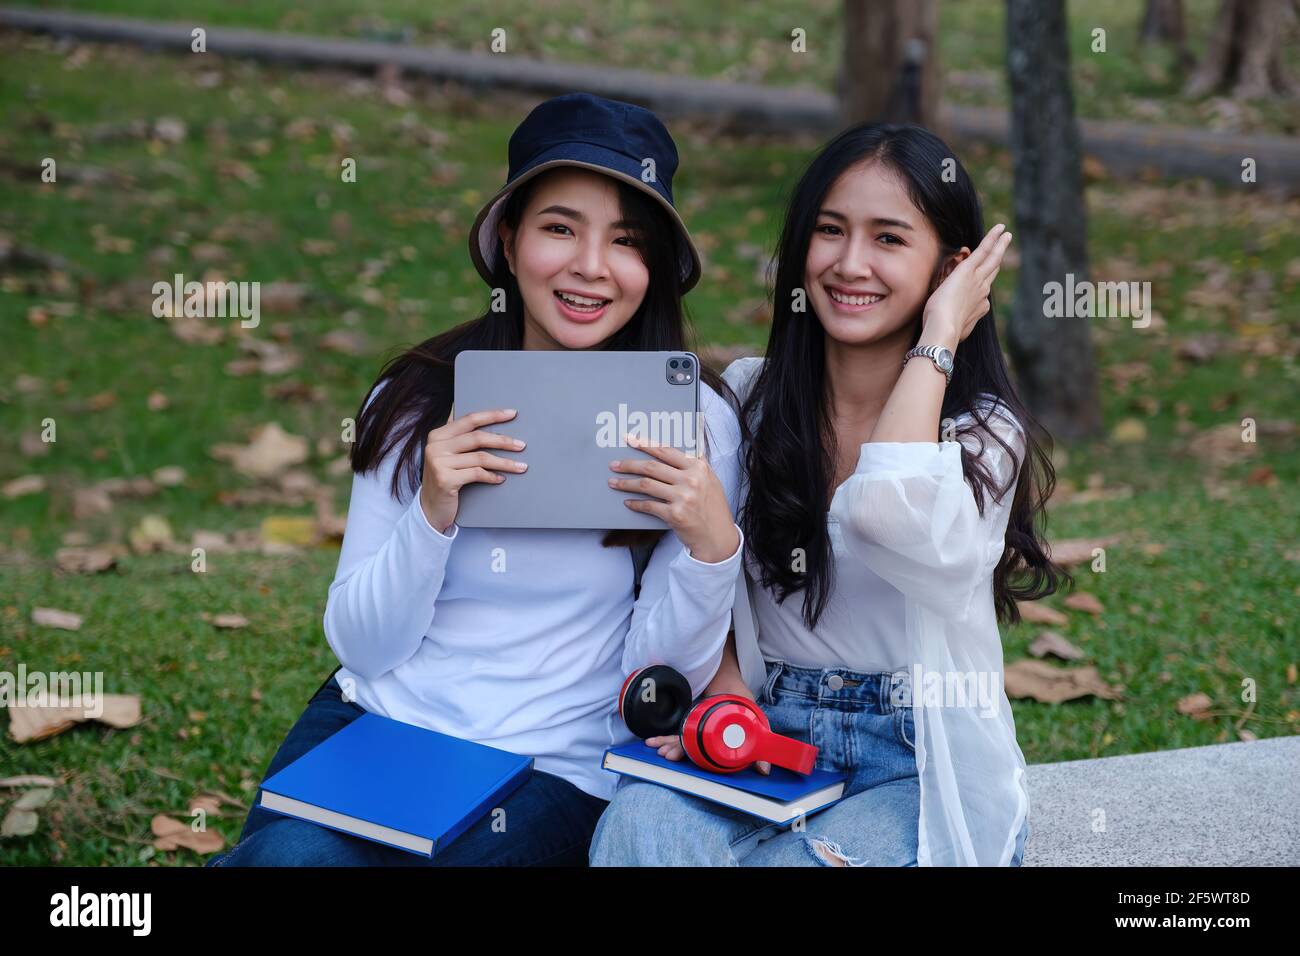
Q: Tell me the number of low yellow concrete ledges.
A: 0